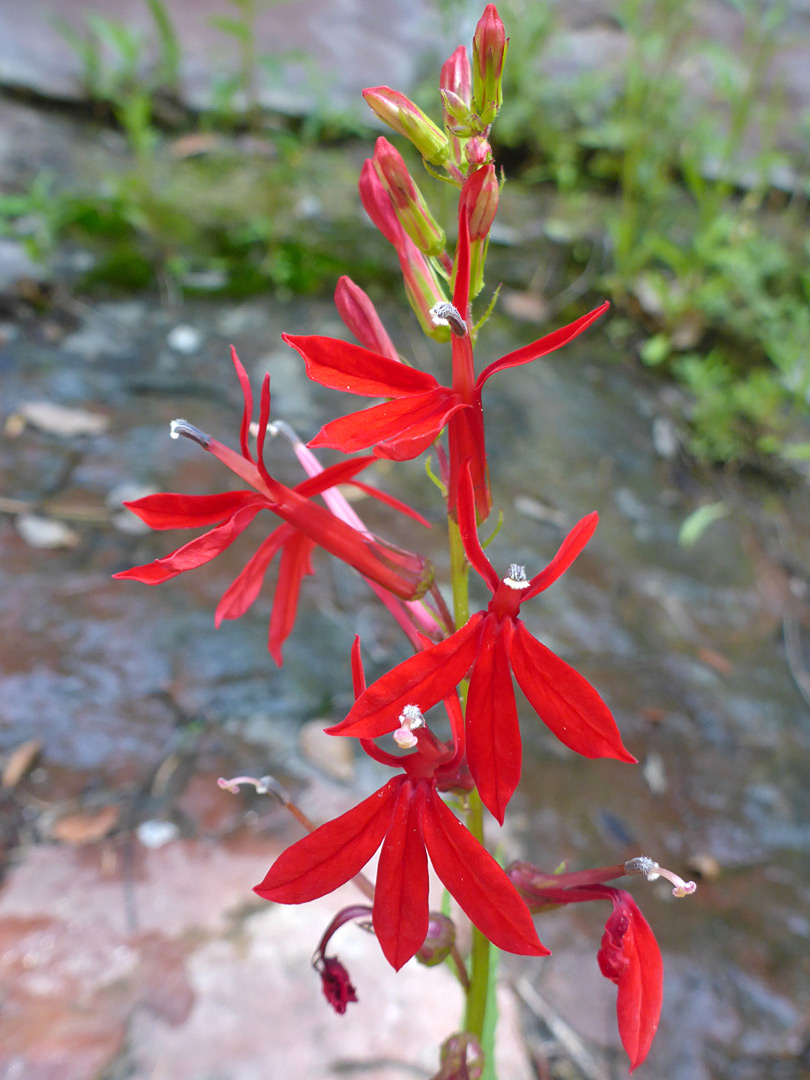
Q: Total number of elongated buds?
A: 7